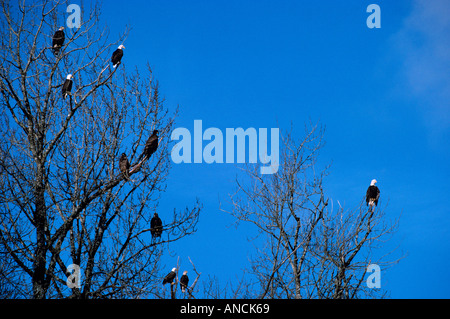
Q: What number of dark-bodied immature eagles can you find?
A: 3